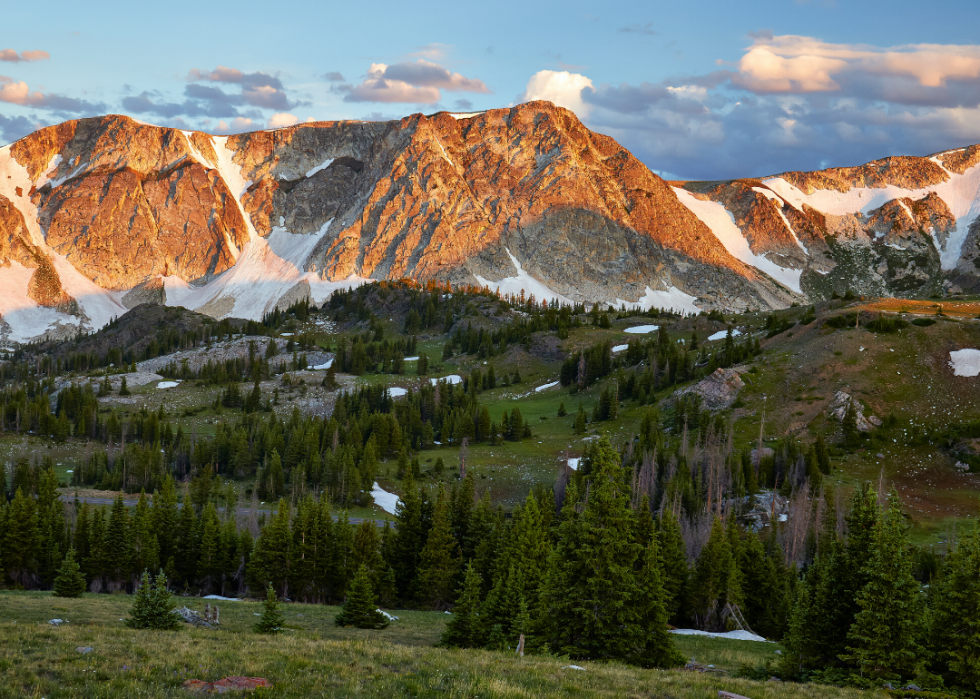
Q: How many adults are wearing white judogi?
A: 0